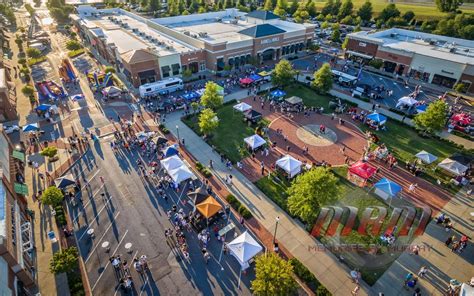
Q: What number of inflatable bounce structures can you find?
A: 3